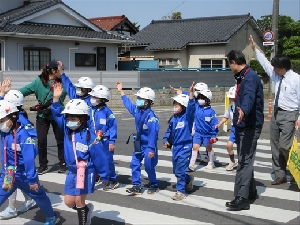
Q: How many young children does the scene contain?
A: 10